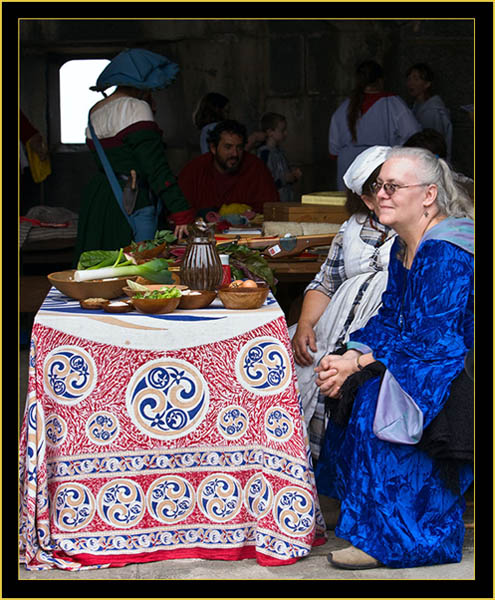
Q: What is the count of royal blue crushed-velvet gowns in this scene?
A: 1